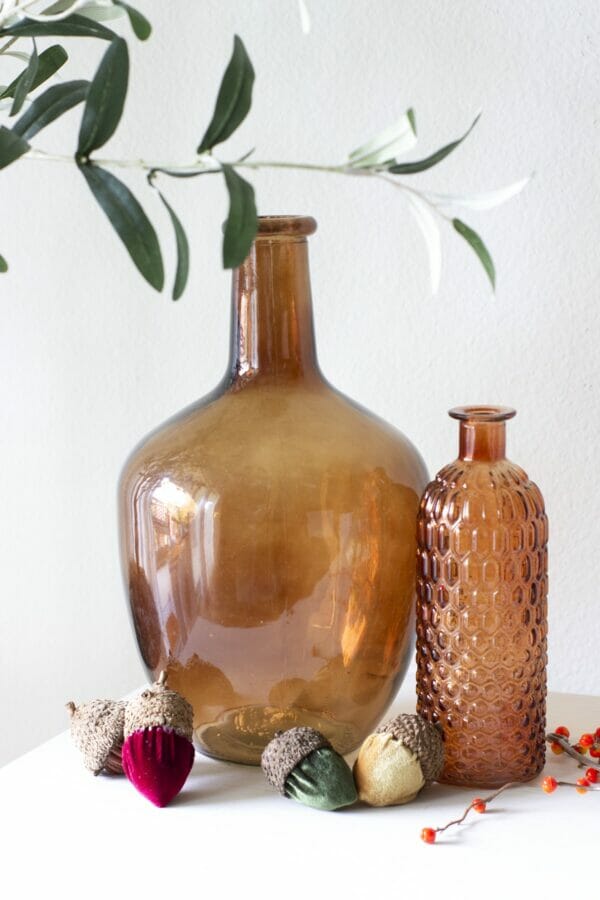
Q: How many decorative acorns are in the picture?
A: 4